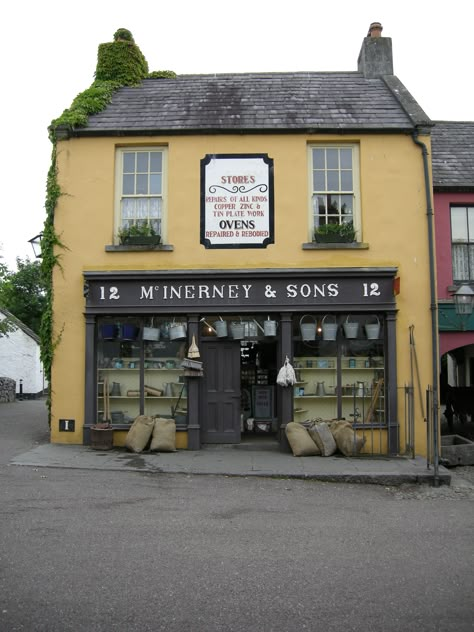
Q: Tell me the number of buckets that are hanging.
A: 9